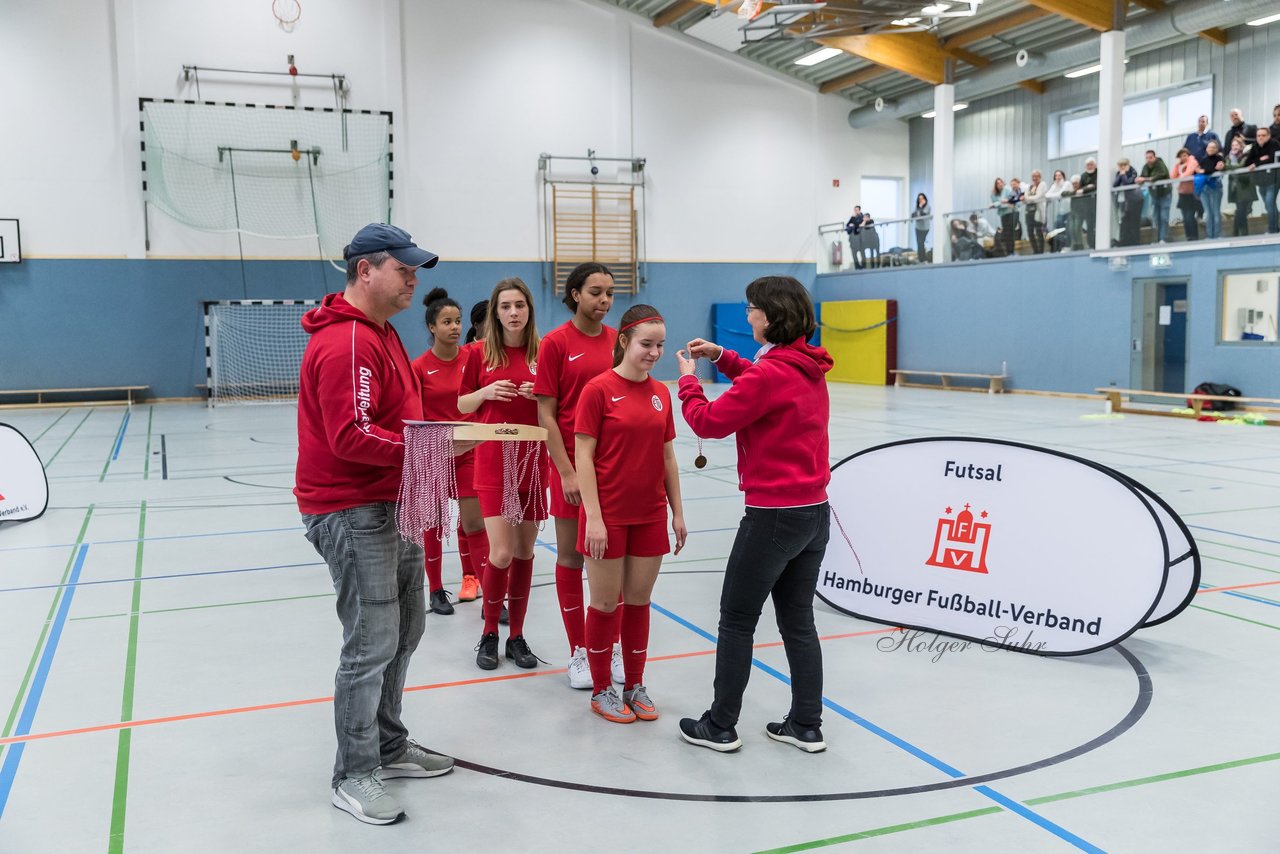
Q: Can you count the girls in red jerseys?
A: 5